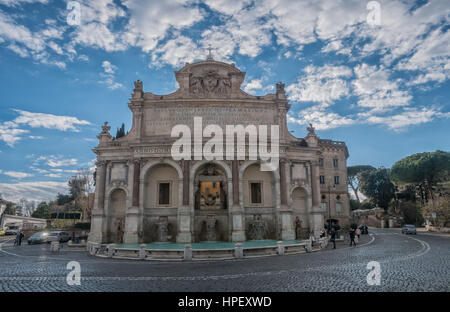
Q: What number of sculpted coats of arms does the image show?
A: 1